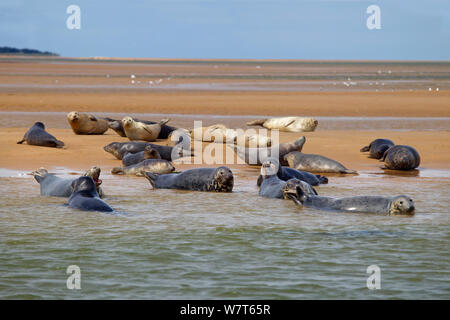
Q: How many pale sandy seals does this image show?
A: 5